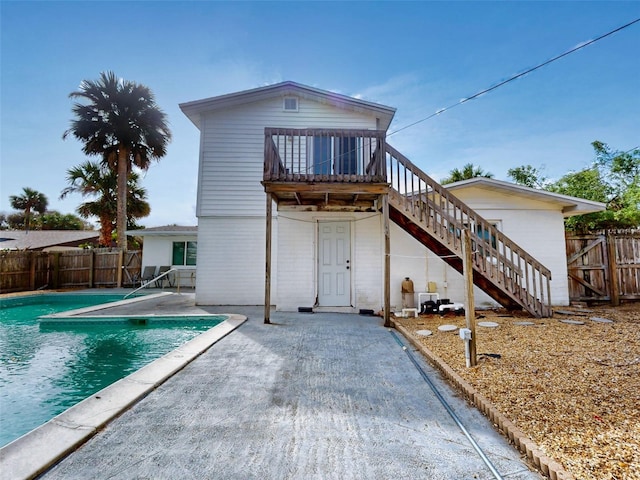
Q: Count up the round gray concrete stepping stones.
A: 8